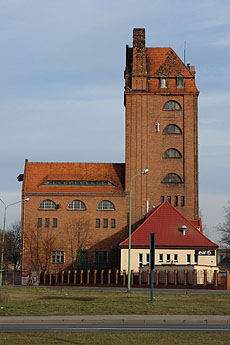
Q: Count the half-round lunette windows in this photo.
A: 7